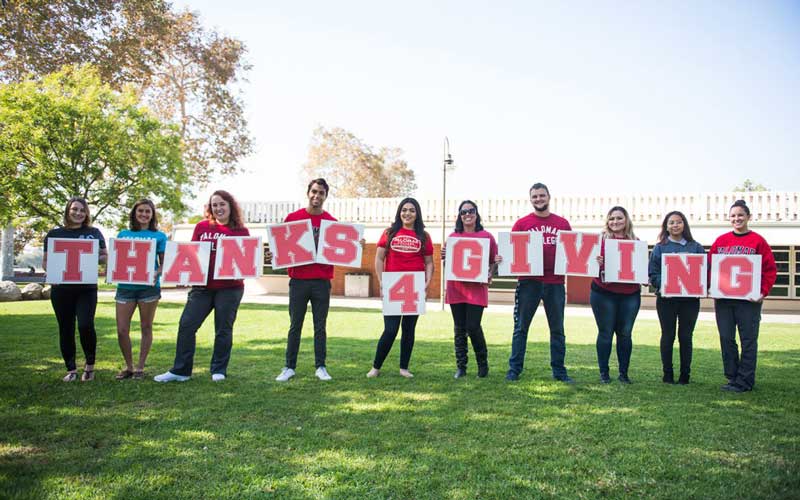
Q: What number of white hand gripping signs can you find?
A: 13